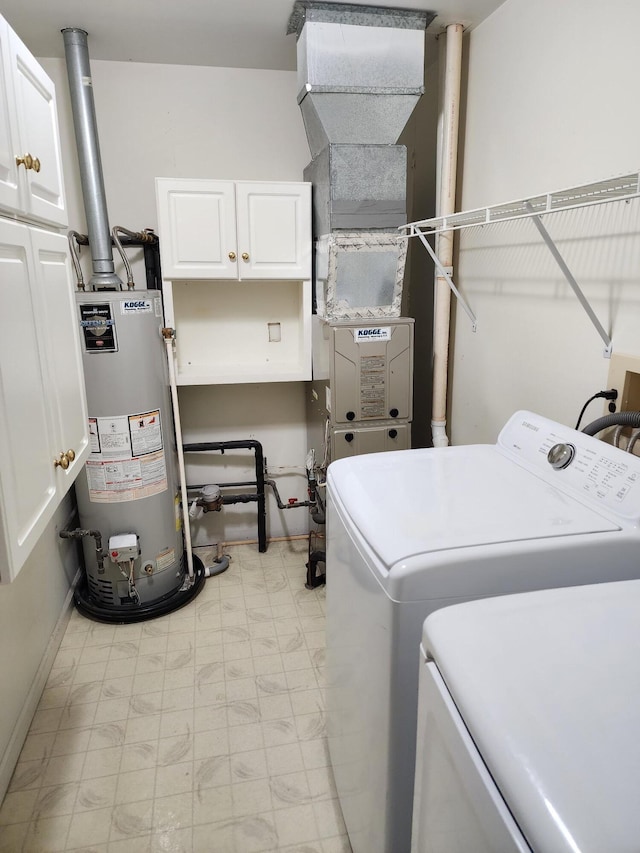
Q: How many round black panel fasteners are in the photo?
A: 4